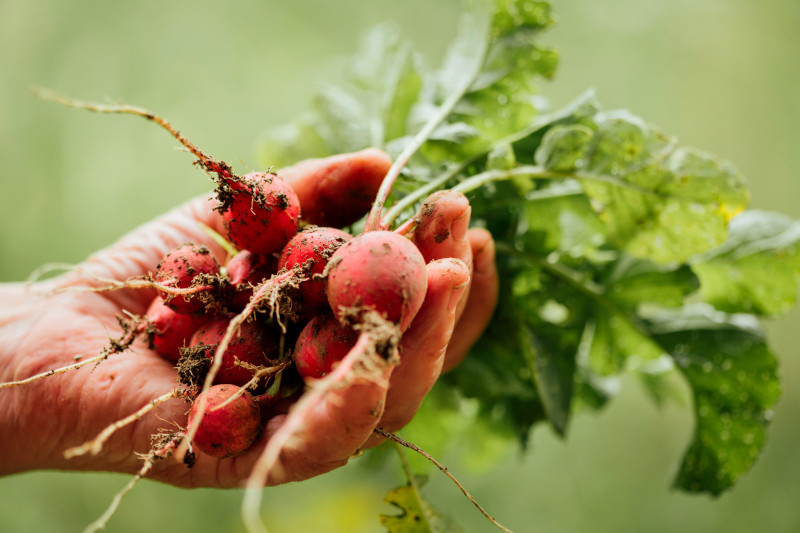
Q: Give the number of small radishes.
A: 9